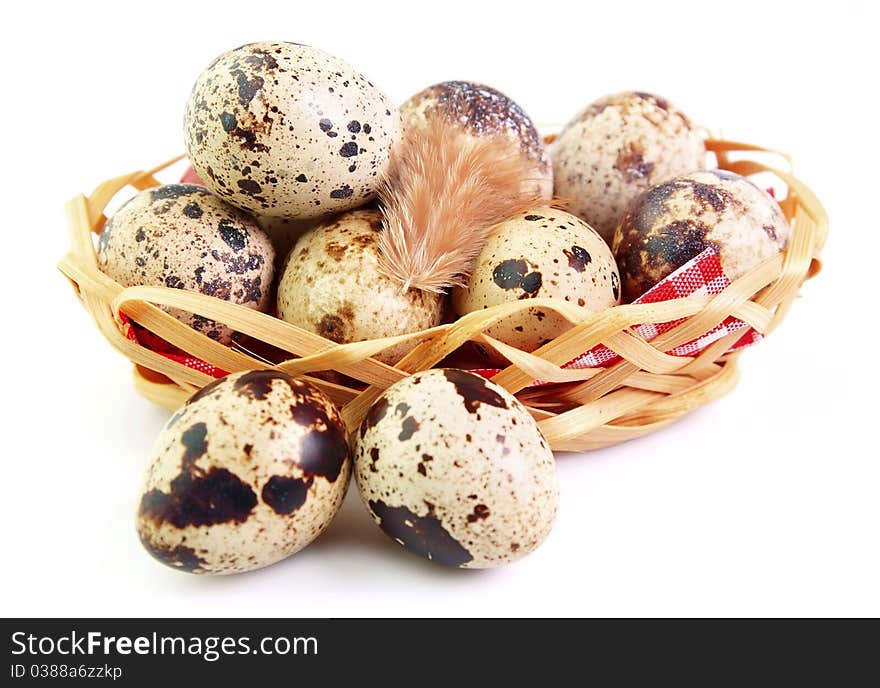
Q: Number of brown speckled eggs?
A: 9